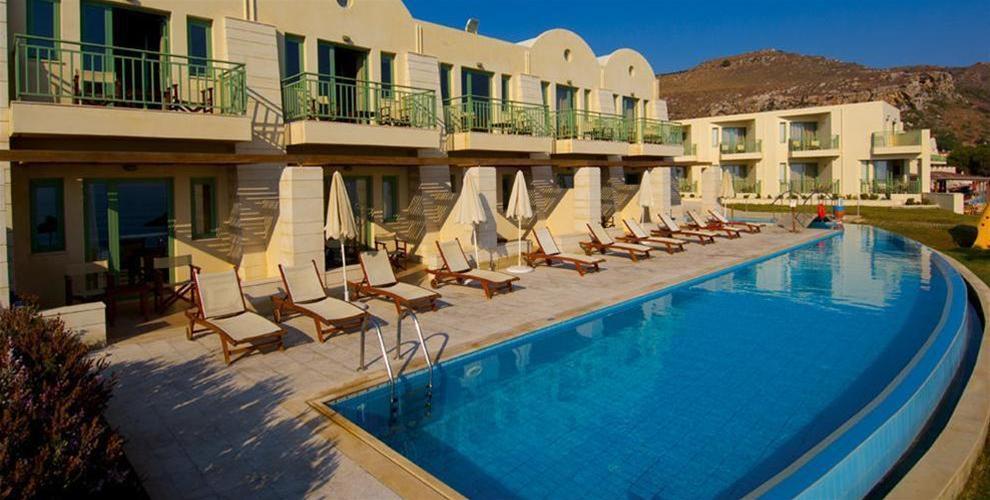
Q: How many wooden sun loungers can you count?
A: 10